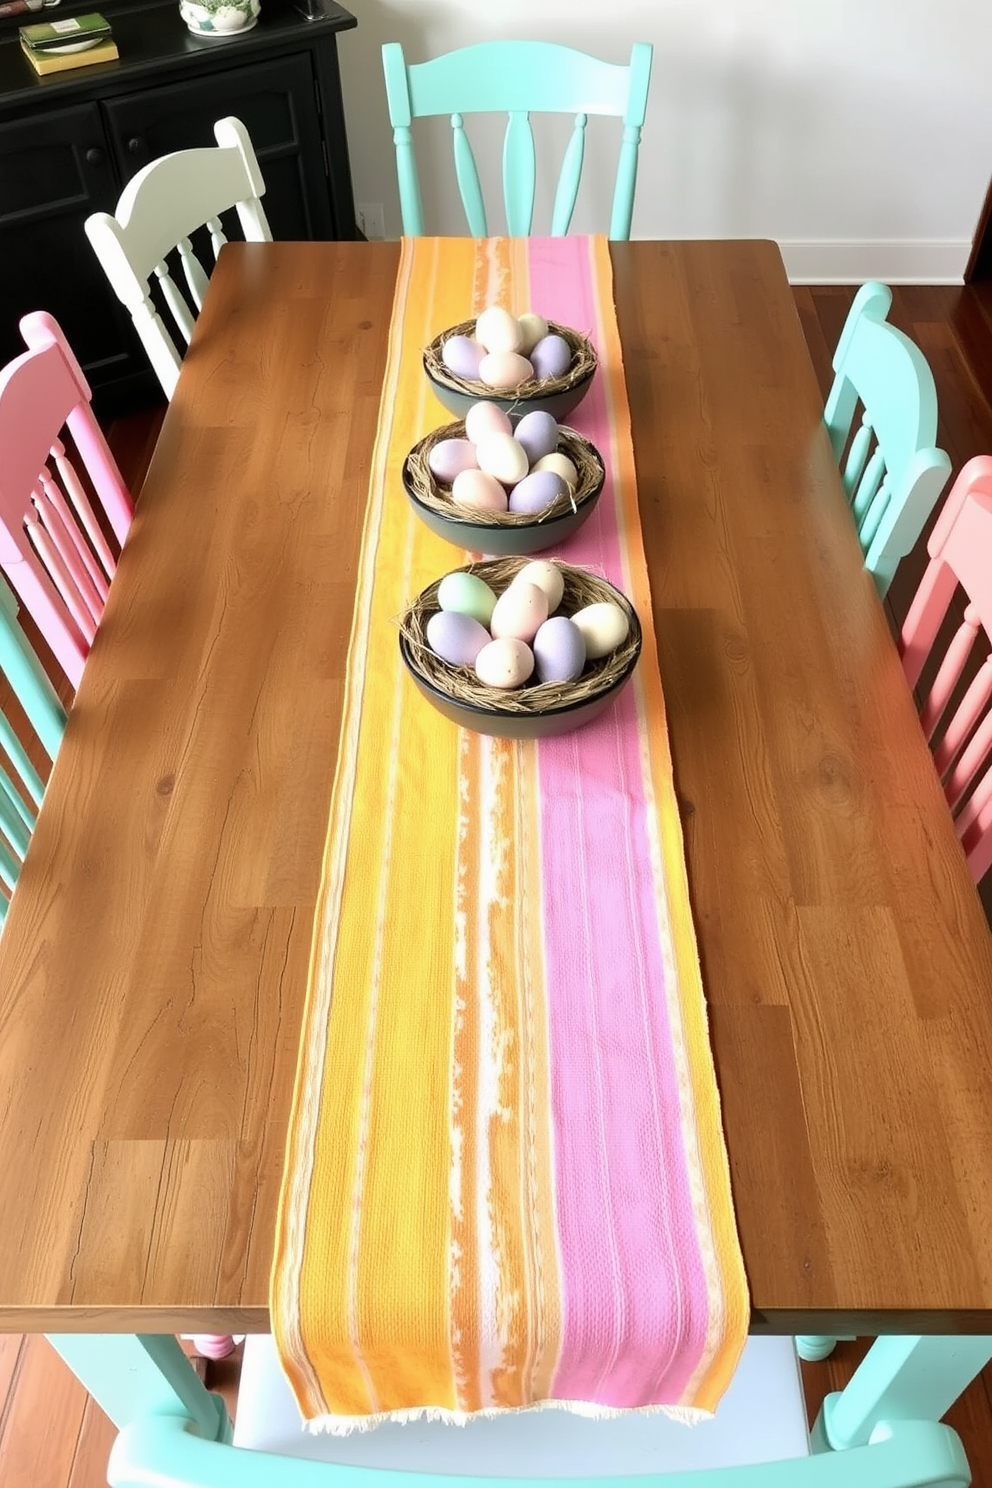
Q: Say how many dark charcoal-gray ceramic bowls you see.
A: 3